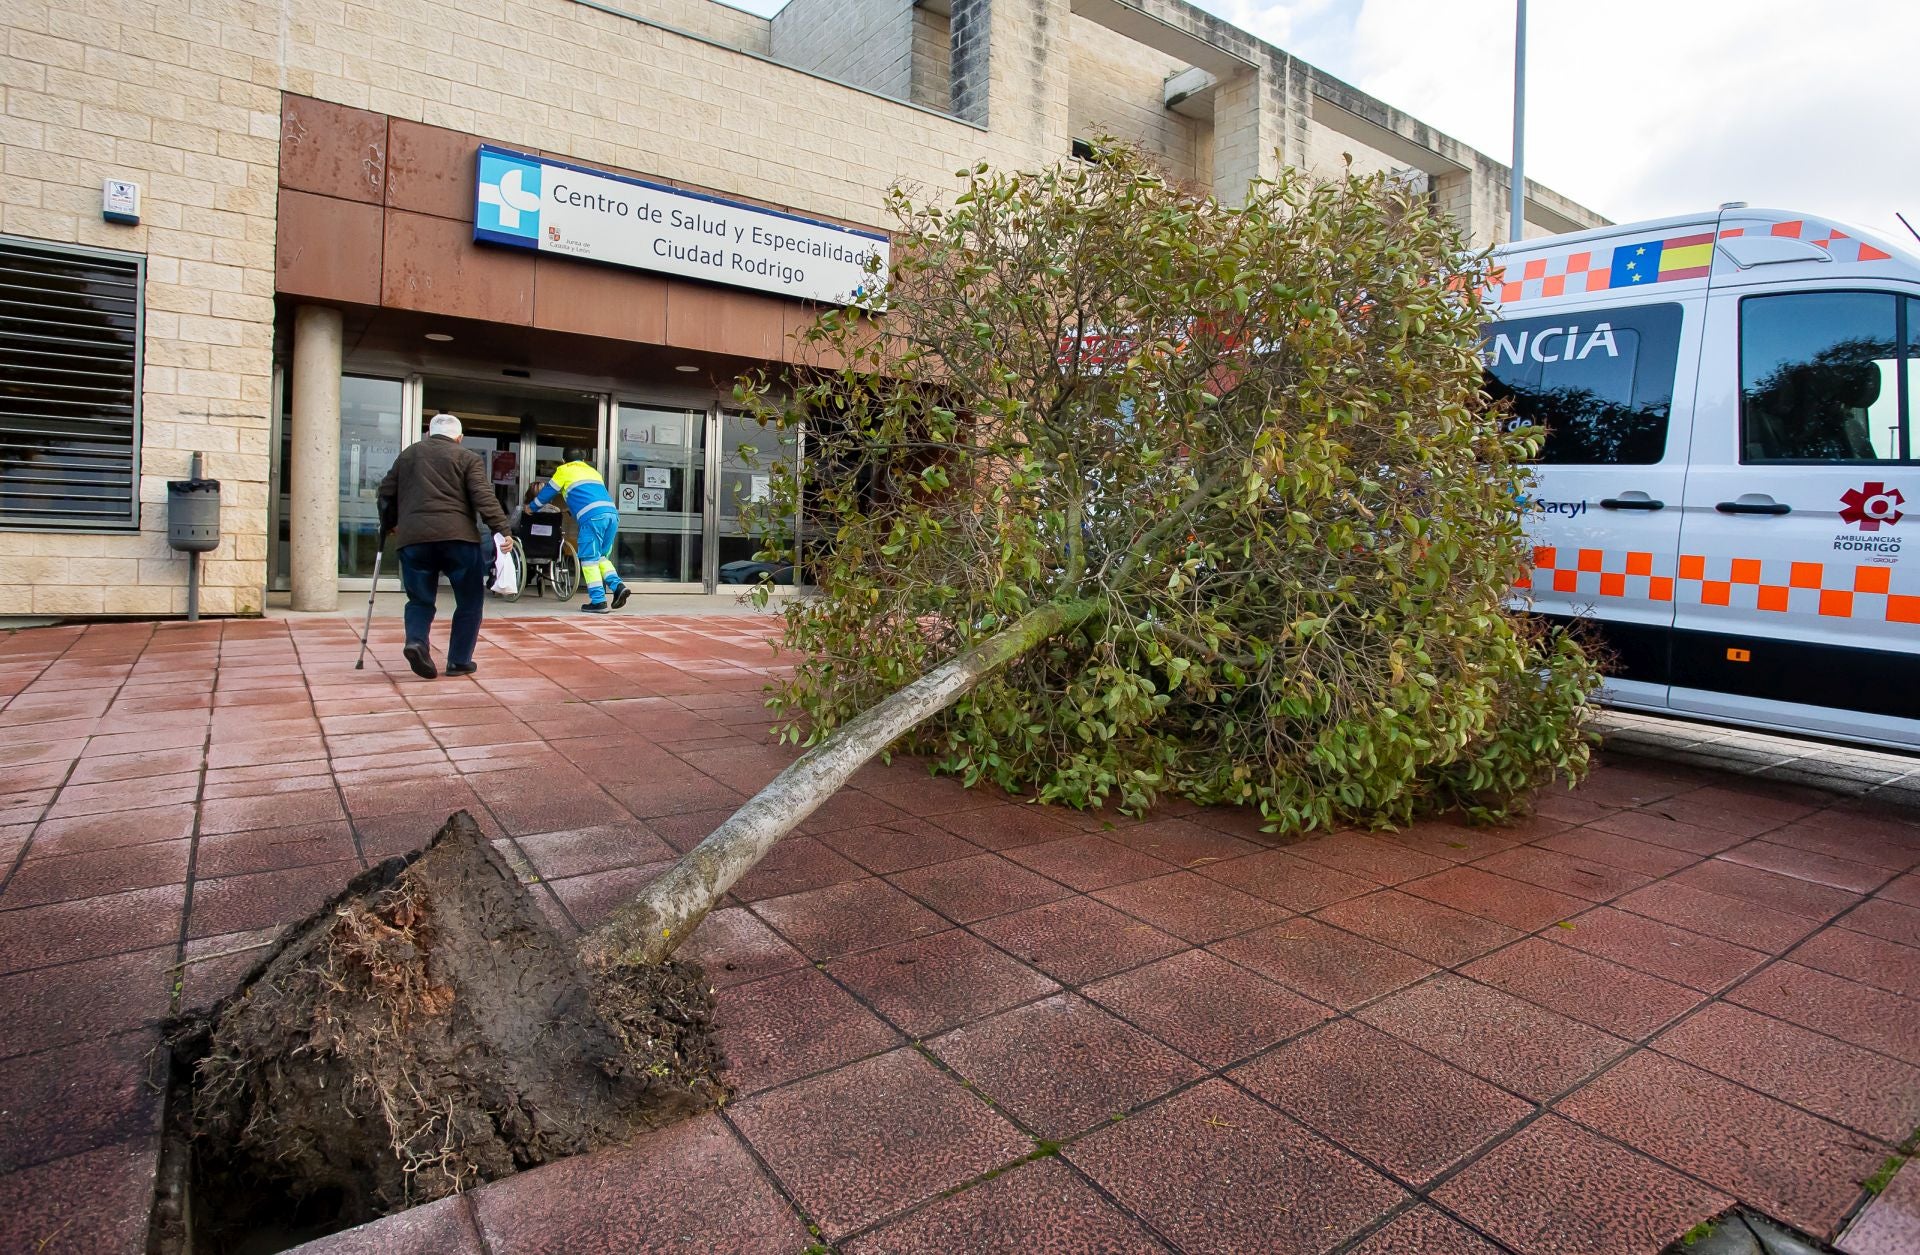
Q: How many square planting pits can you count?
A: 1